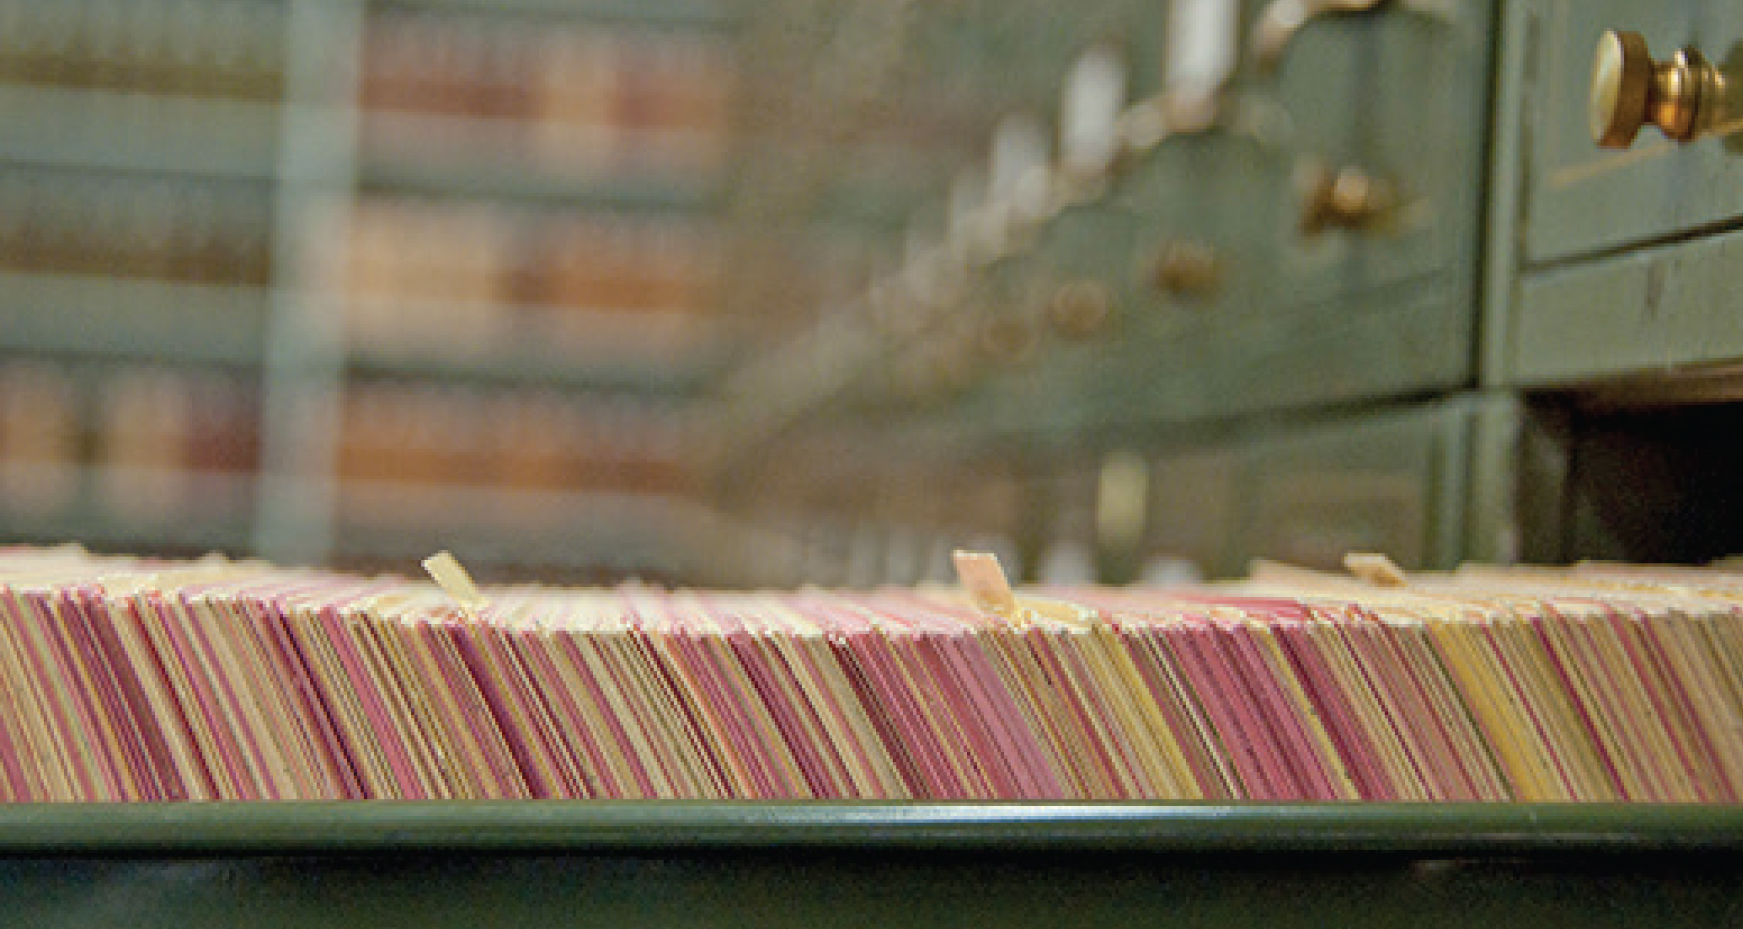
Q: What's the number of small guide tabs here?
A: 3